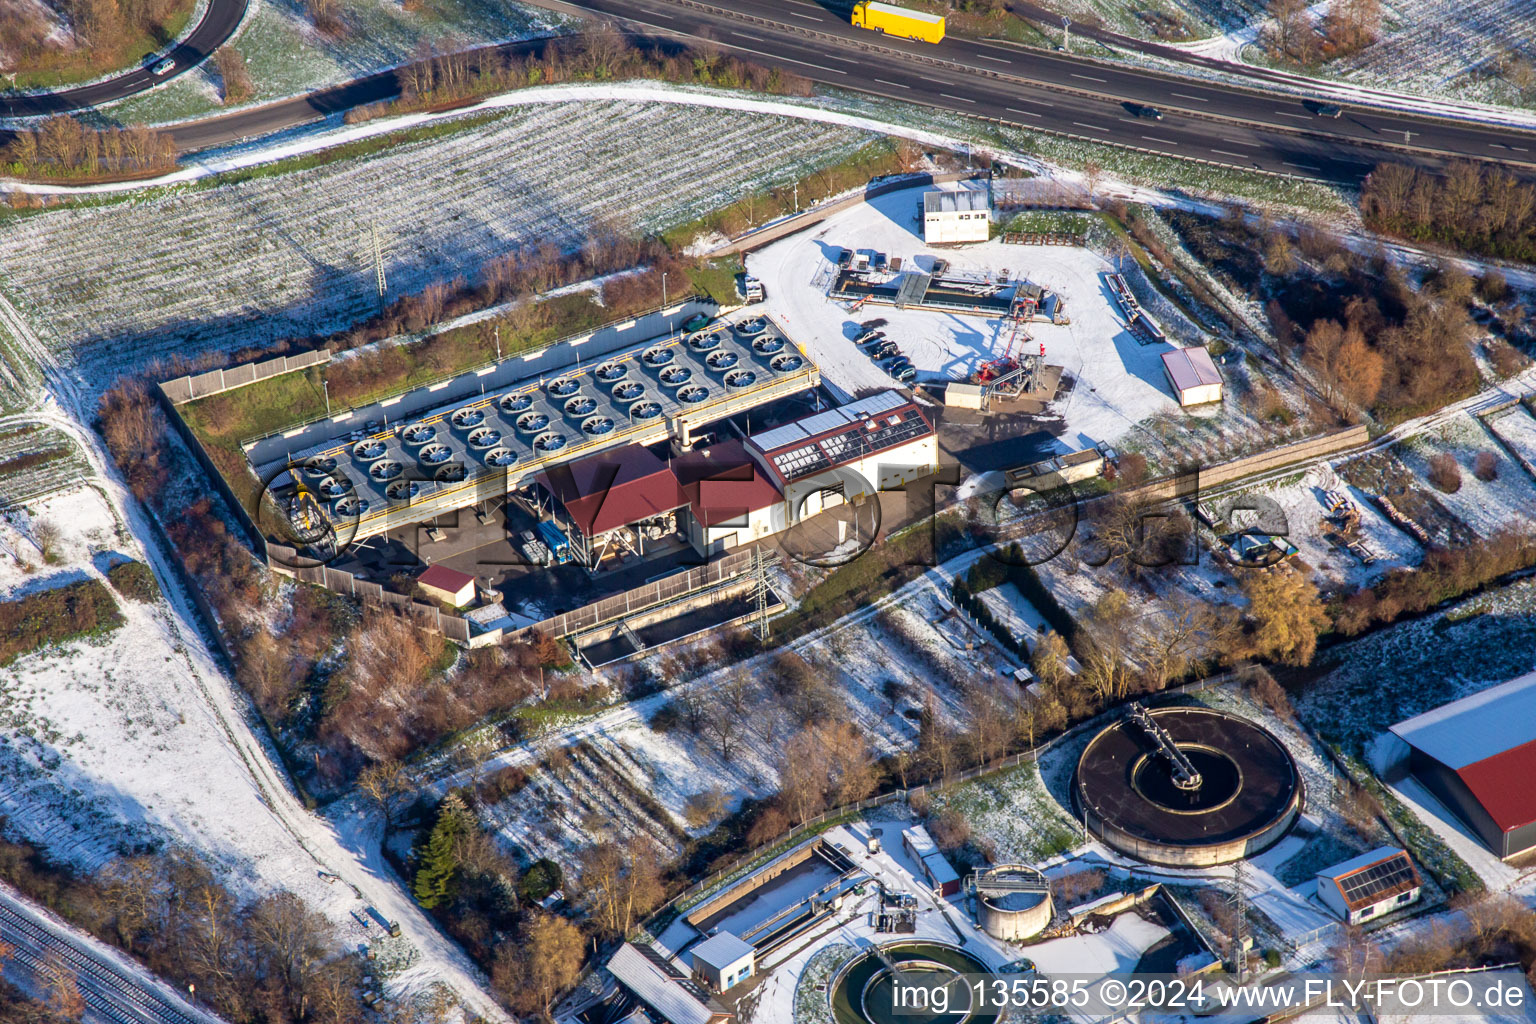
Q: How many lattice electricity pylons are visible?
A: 3